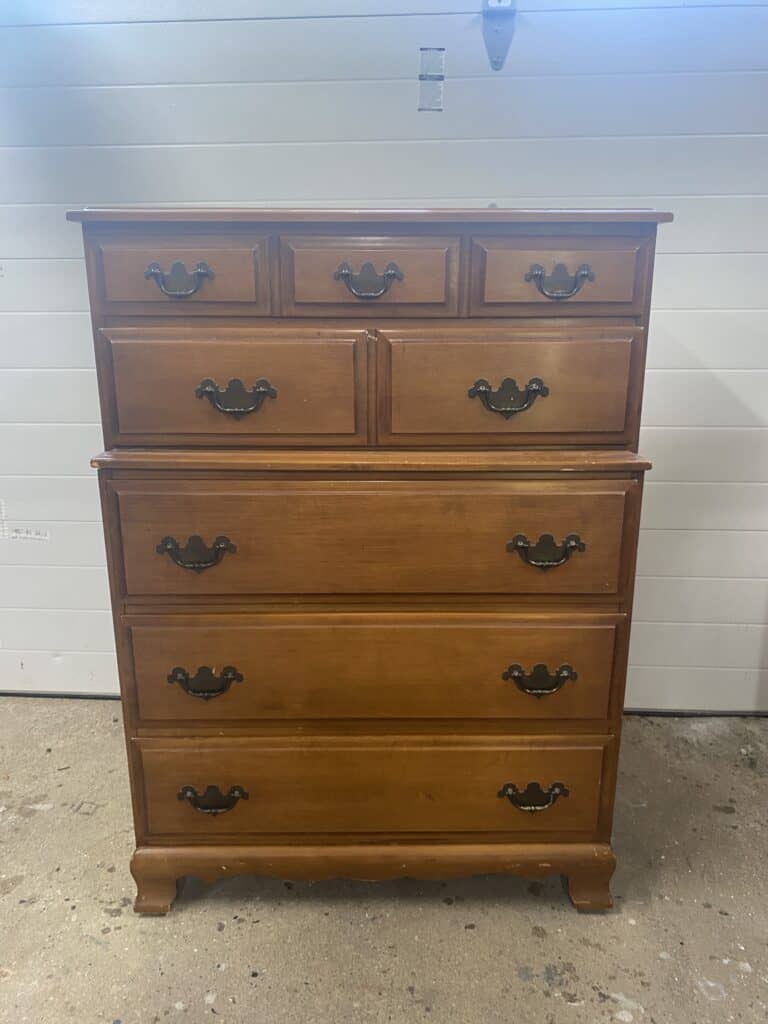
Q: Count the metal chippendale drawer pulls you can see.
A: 11